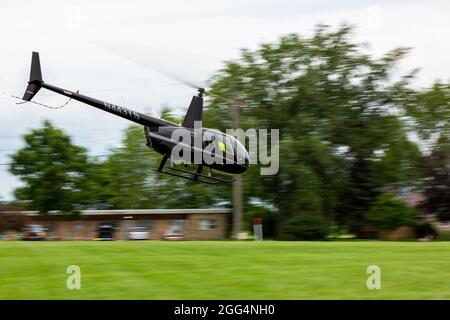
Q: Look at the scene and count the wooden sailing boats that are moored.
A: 0